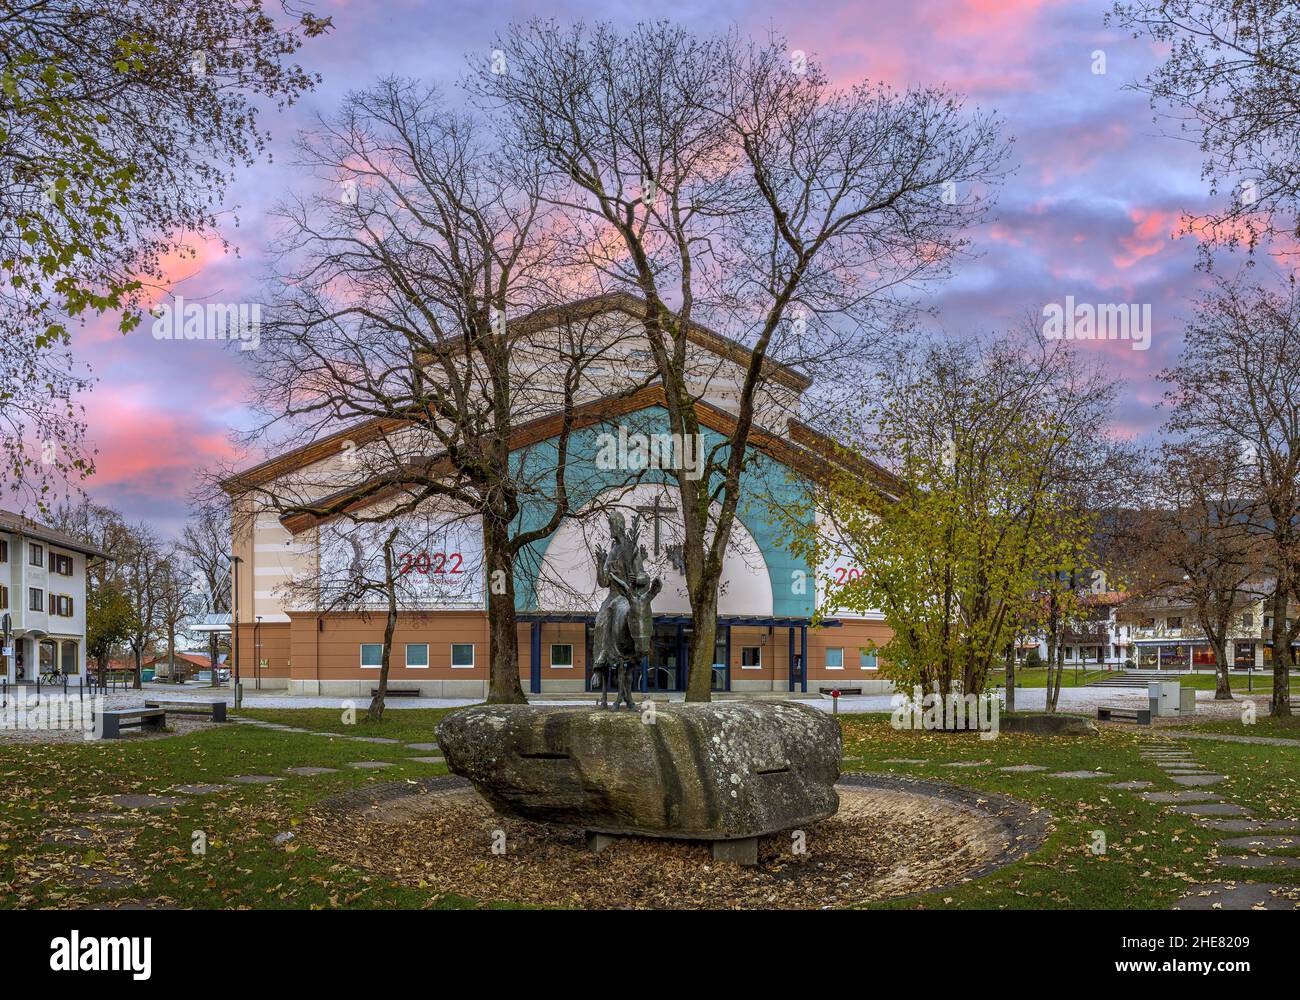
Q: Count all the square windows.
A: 7